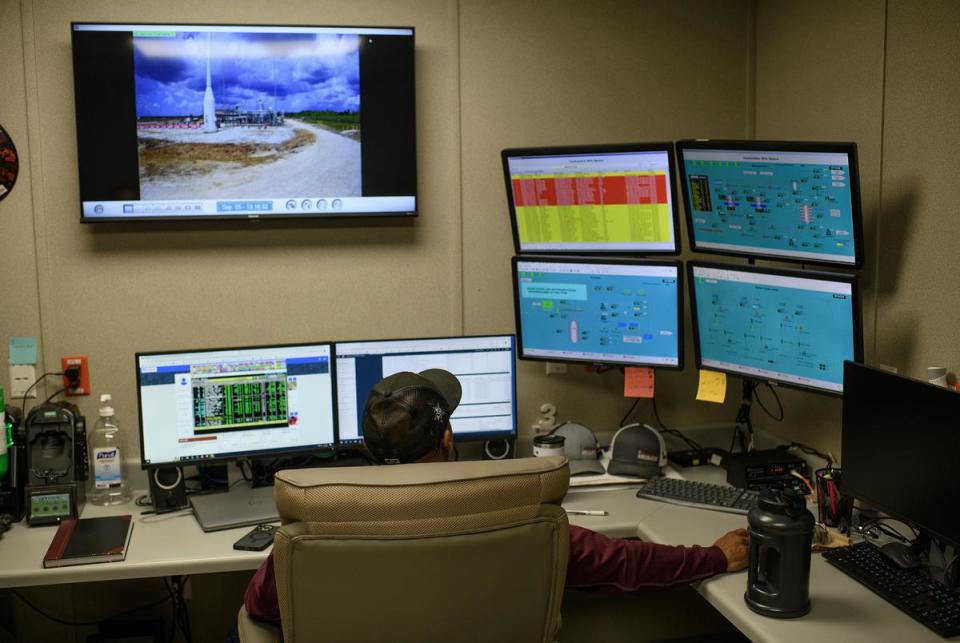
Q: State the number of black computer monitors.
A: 7